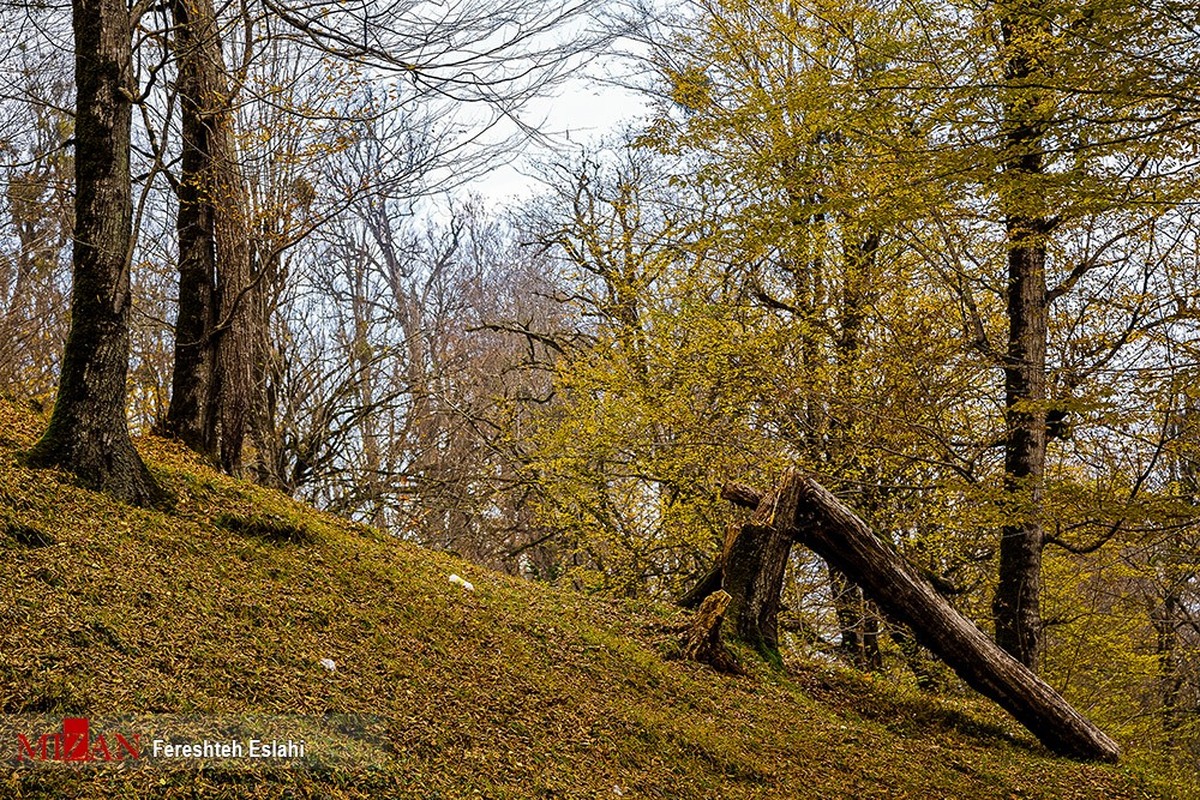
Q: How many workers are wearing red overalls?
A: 0